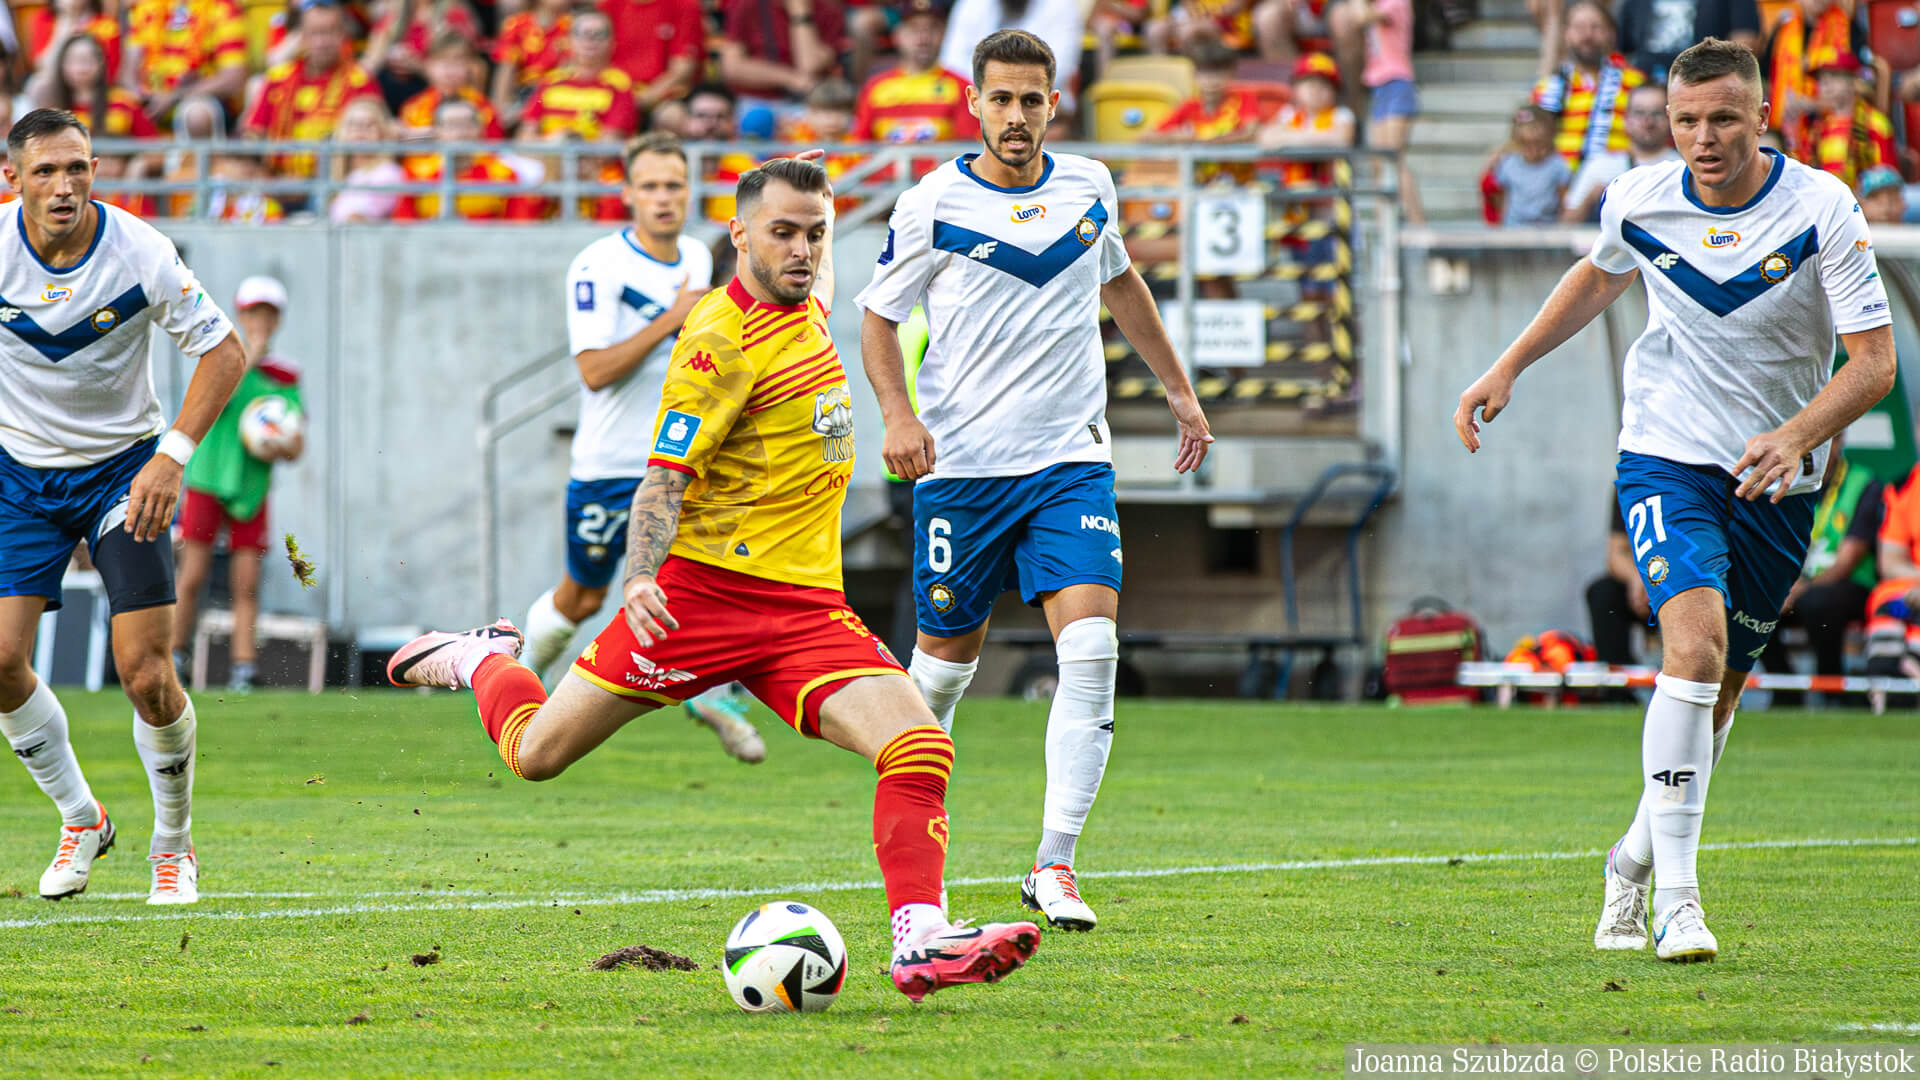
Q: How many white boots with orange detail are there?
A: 3